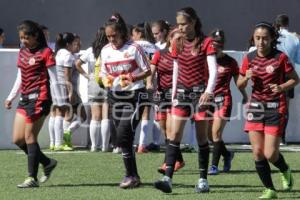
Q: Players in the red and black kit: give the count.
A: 5